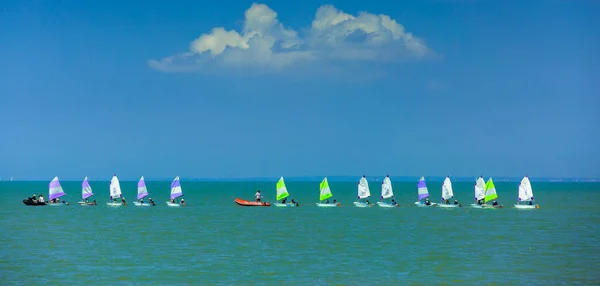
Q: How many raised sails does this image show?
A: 14